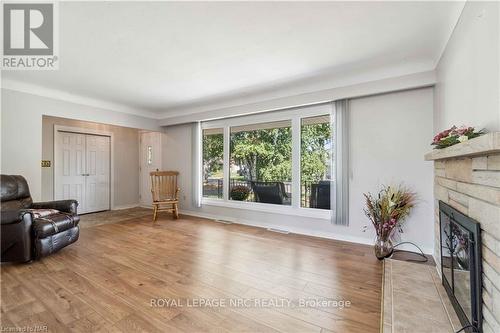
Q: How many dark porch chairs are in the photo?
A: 2